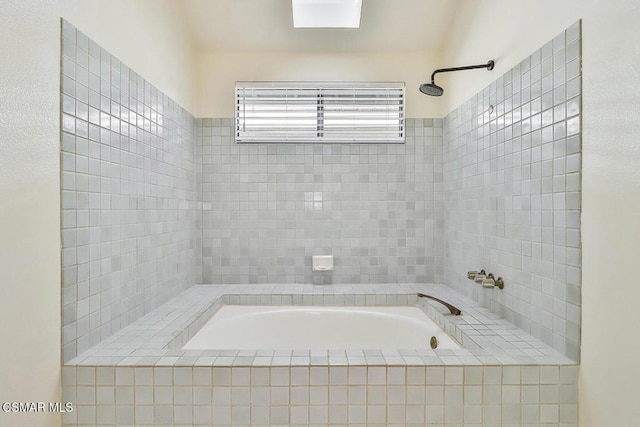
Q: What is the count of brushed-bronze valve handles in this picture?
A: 3